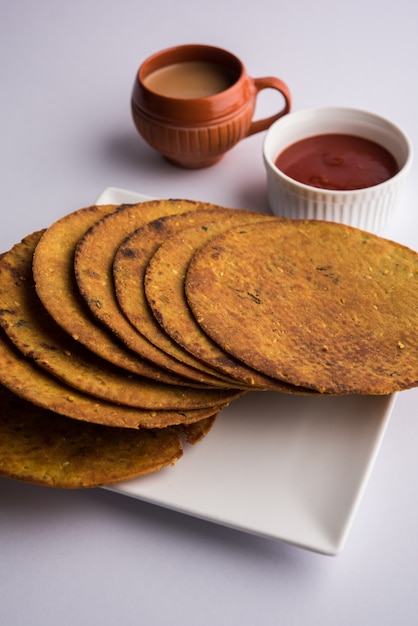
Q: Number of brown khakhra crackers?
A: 8